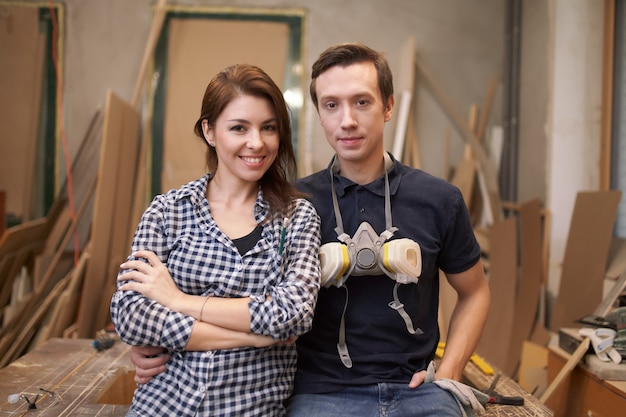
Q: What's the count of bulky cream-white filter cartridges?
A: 2